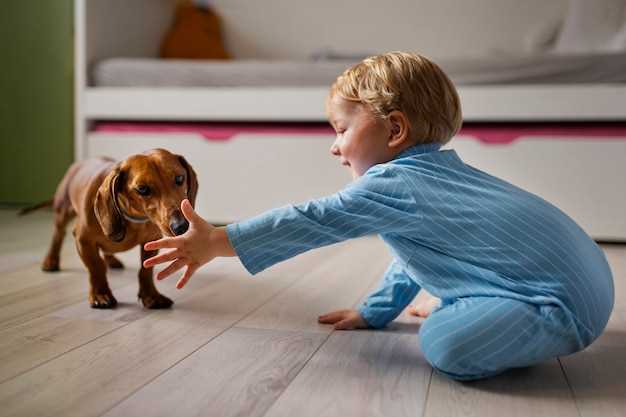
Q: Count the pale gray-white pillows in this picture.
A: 1